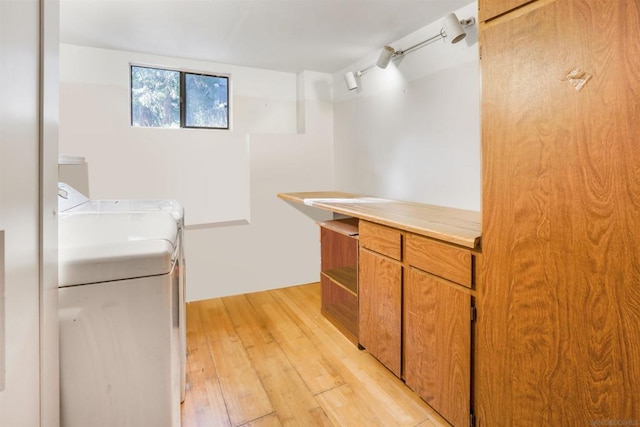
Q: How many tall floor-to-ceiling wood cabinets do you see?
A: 1